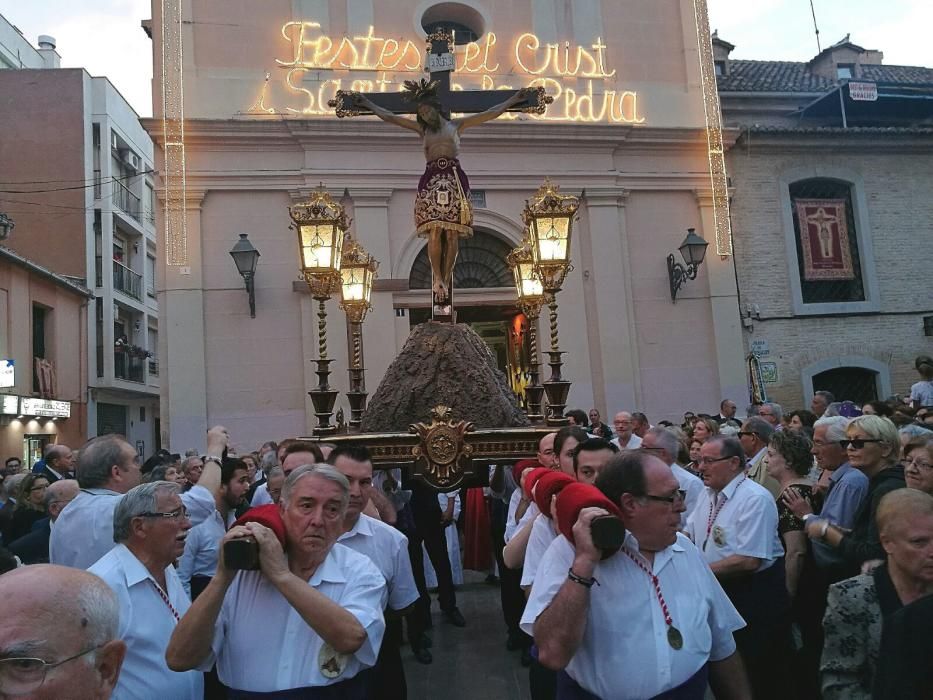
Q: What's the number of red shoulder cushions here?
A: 5